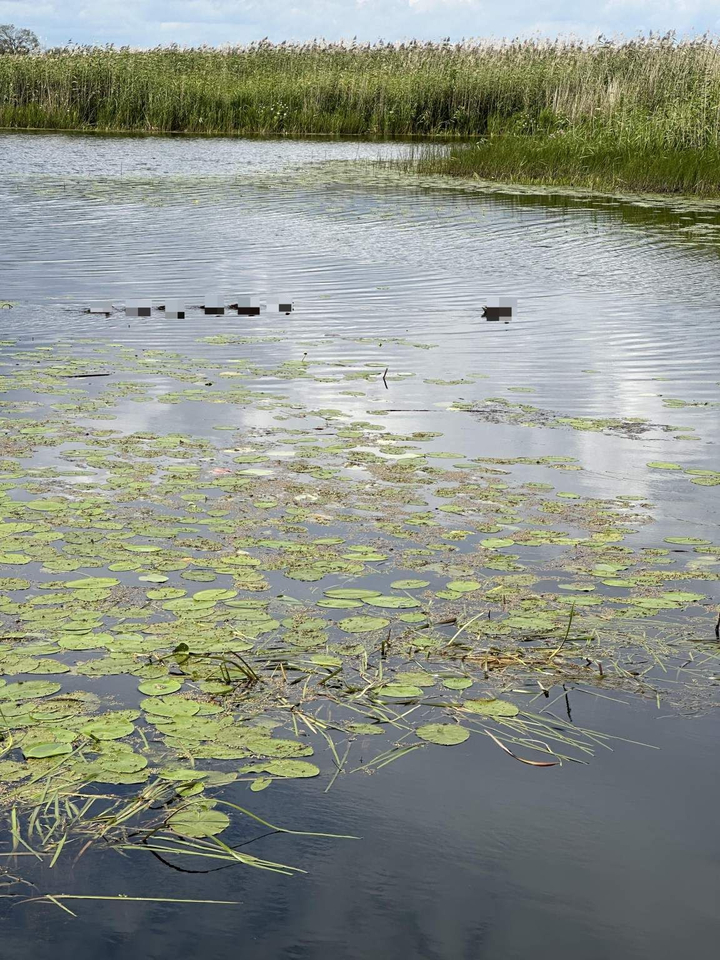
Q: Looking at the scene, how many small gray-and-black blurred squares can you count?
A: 7